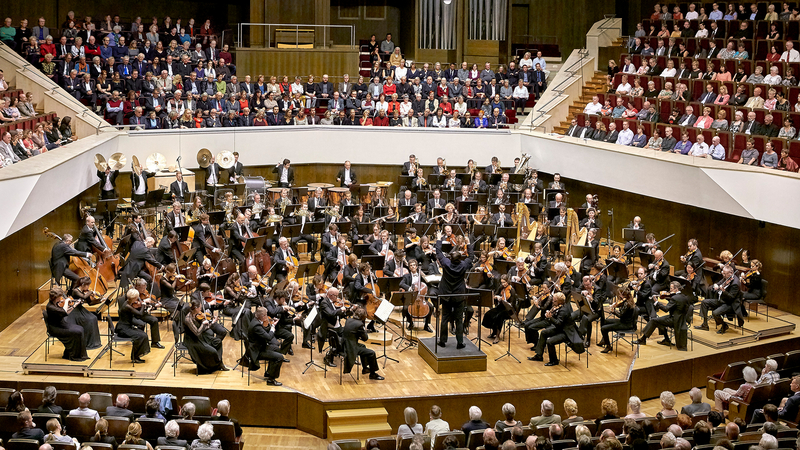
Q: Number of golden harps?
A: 2